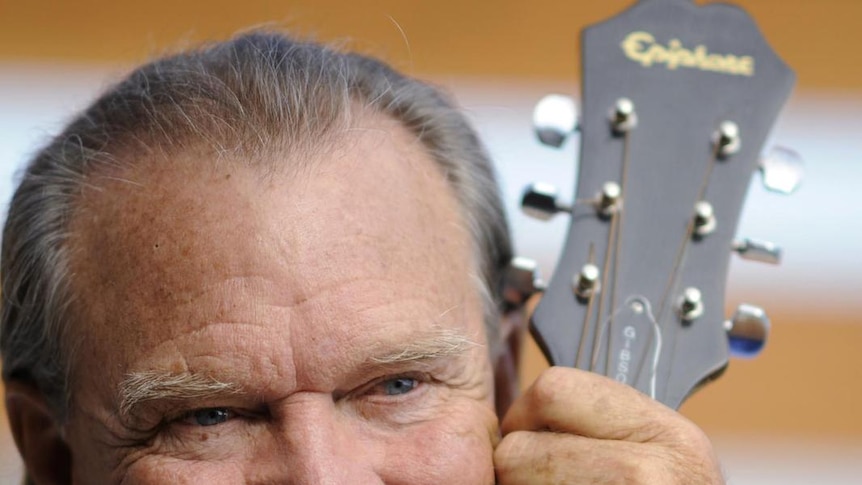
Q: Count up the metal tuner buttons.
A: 6